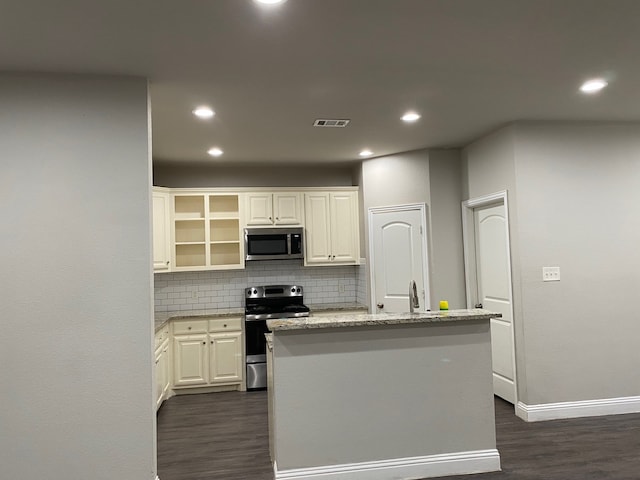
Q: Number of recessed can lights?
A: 6